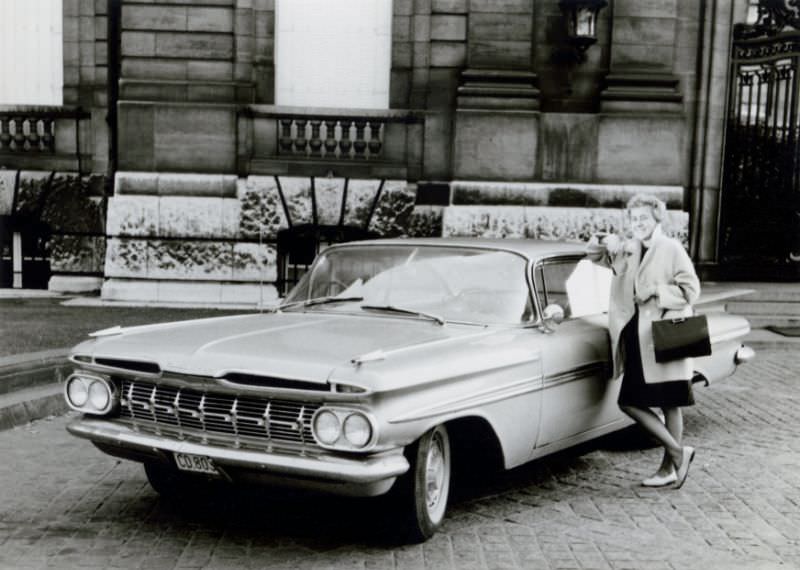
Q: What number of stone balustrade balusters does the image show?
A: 11